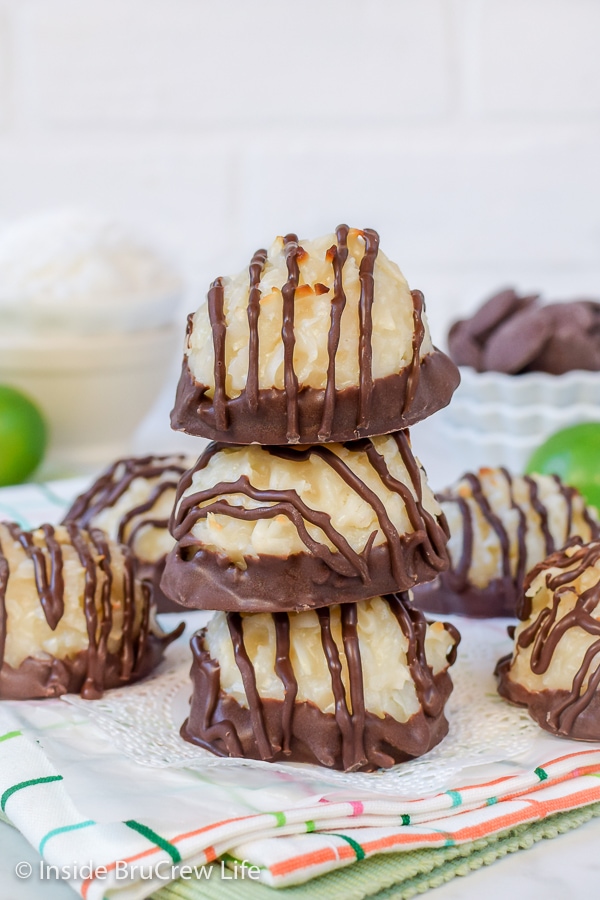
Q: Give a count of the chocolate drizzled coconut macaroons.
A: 7